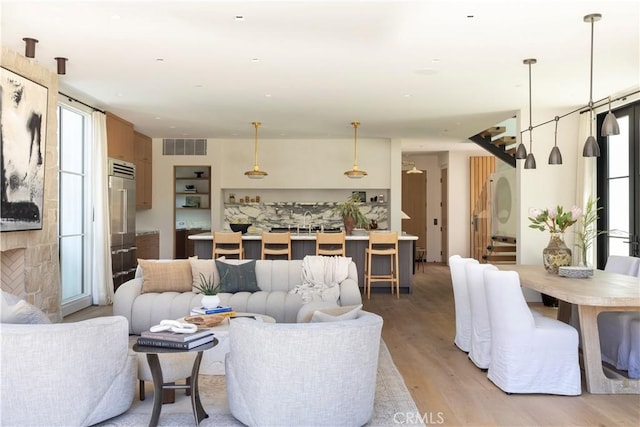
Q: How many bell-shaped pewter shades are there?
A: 5